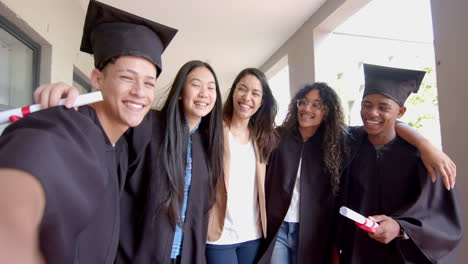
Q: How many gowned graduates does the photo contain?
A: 4